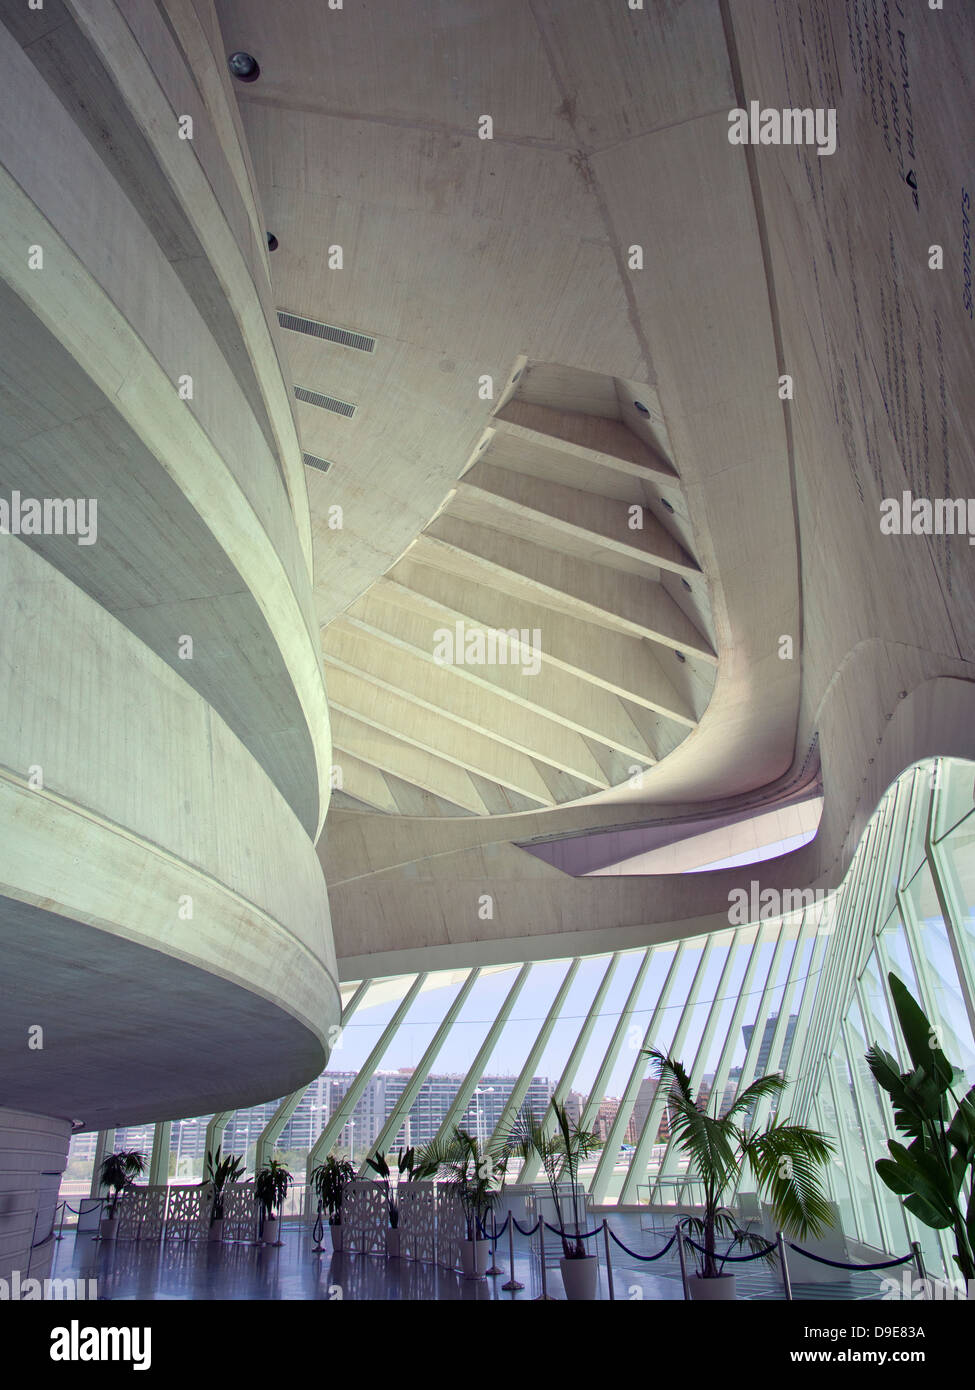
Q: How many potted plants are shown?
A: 9